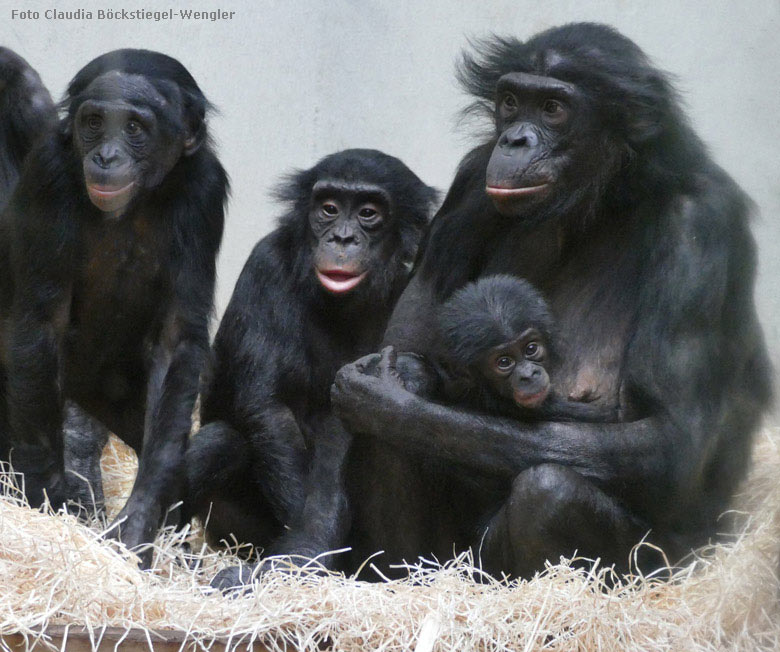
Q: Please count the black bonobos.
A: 5